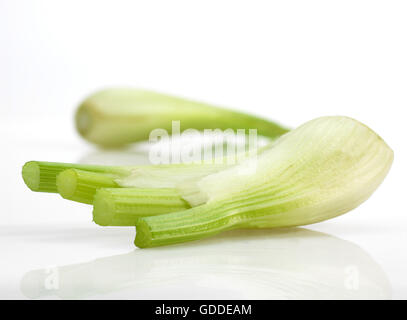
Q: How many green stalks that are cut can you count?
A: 4